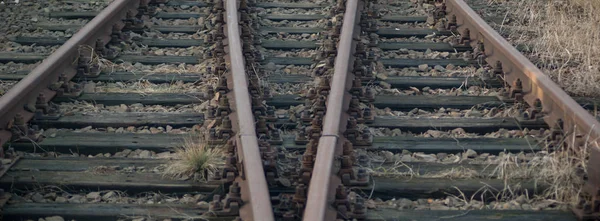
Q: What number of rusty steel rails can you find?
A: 4